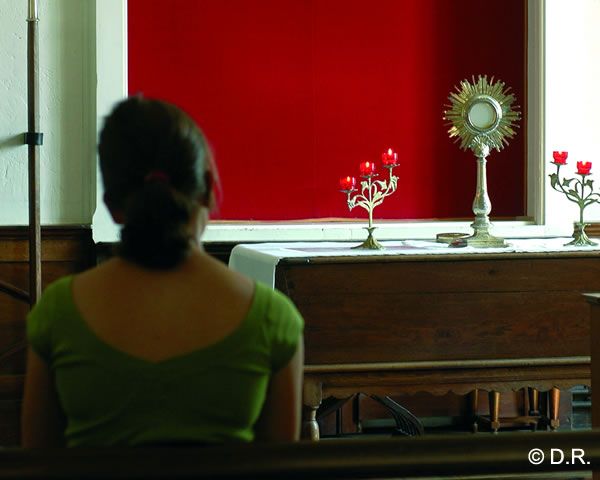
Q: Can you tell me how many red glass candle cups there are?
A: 5